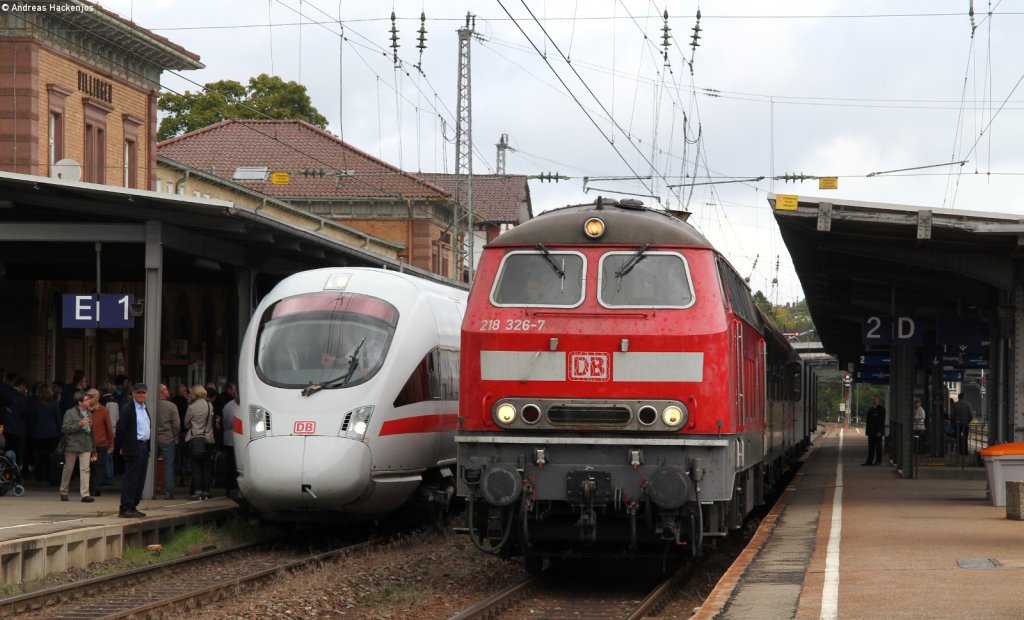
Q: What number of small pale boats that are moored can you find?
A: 0